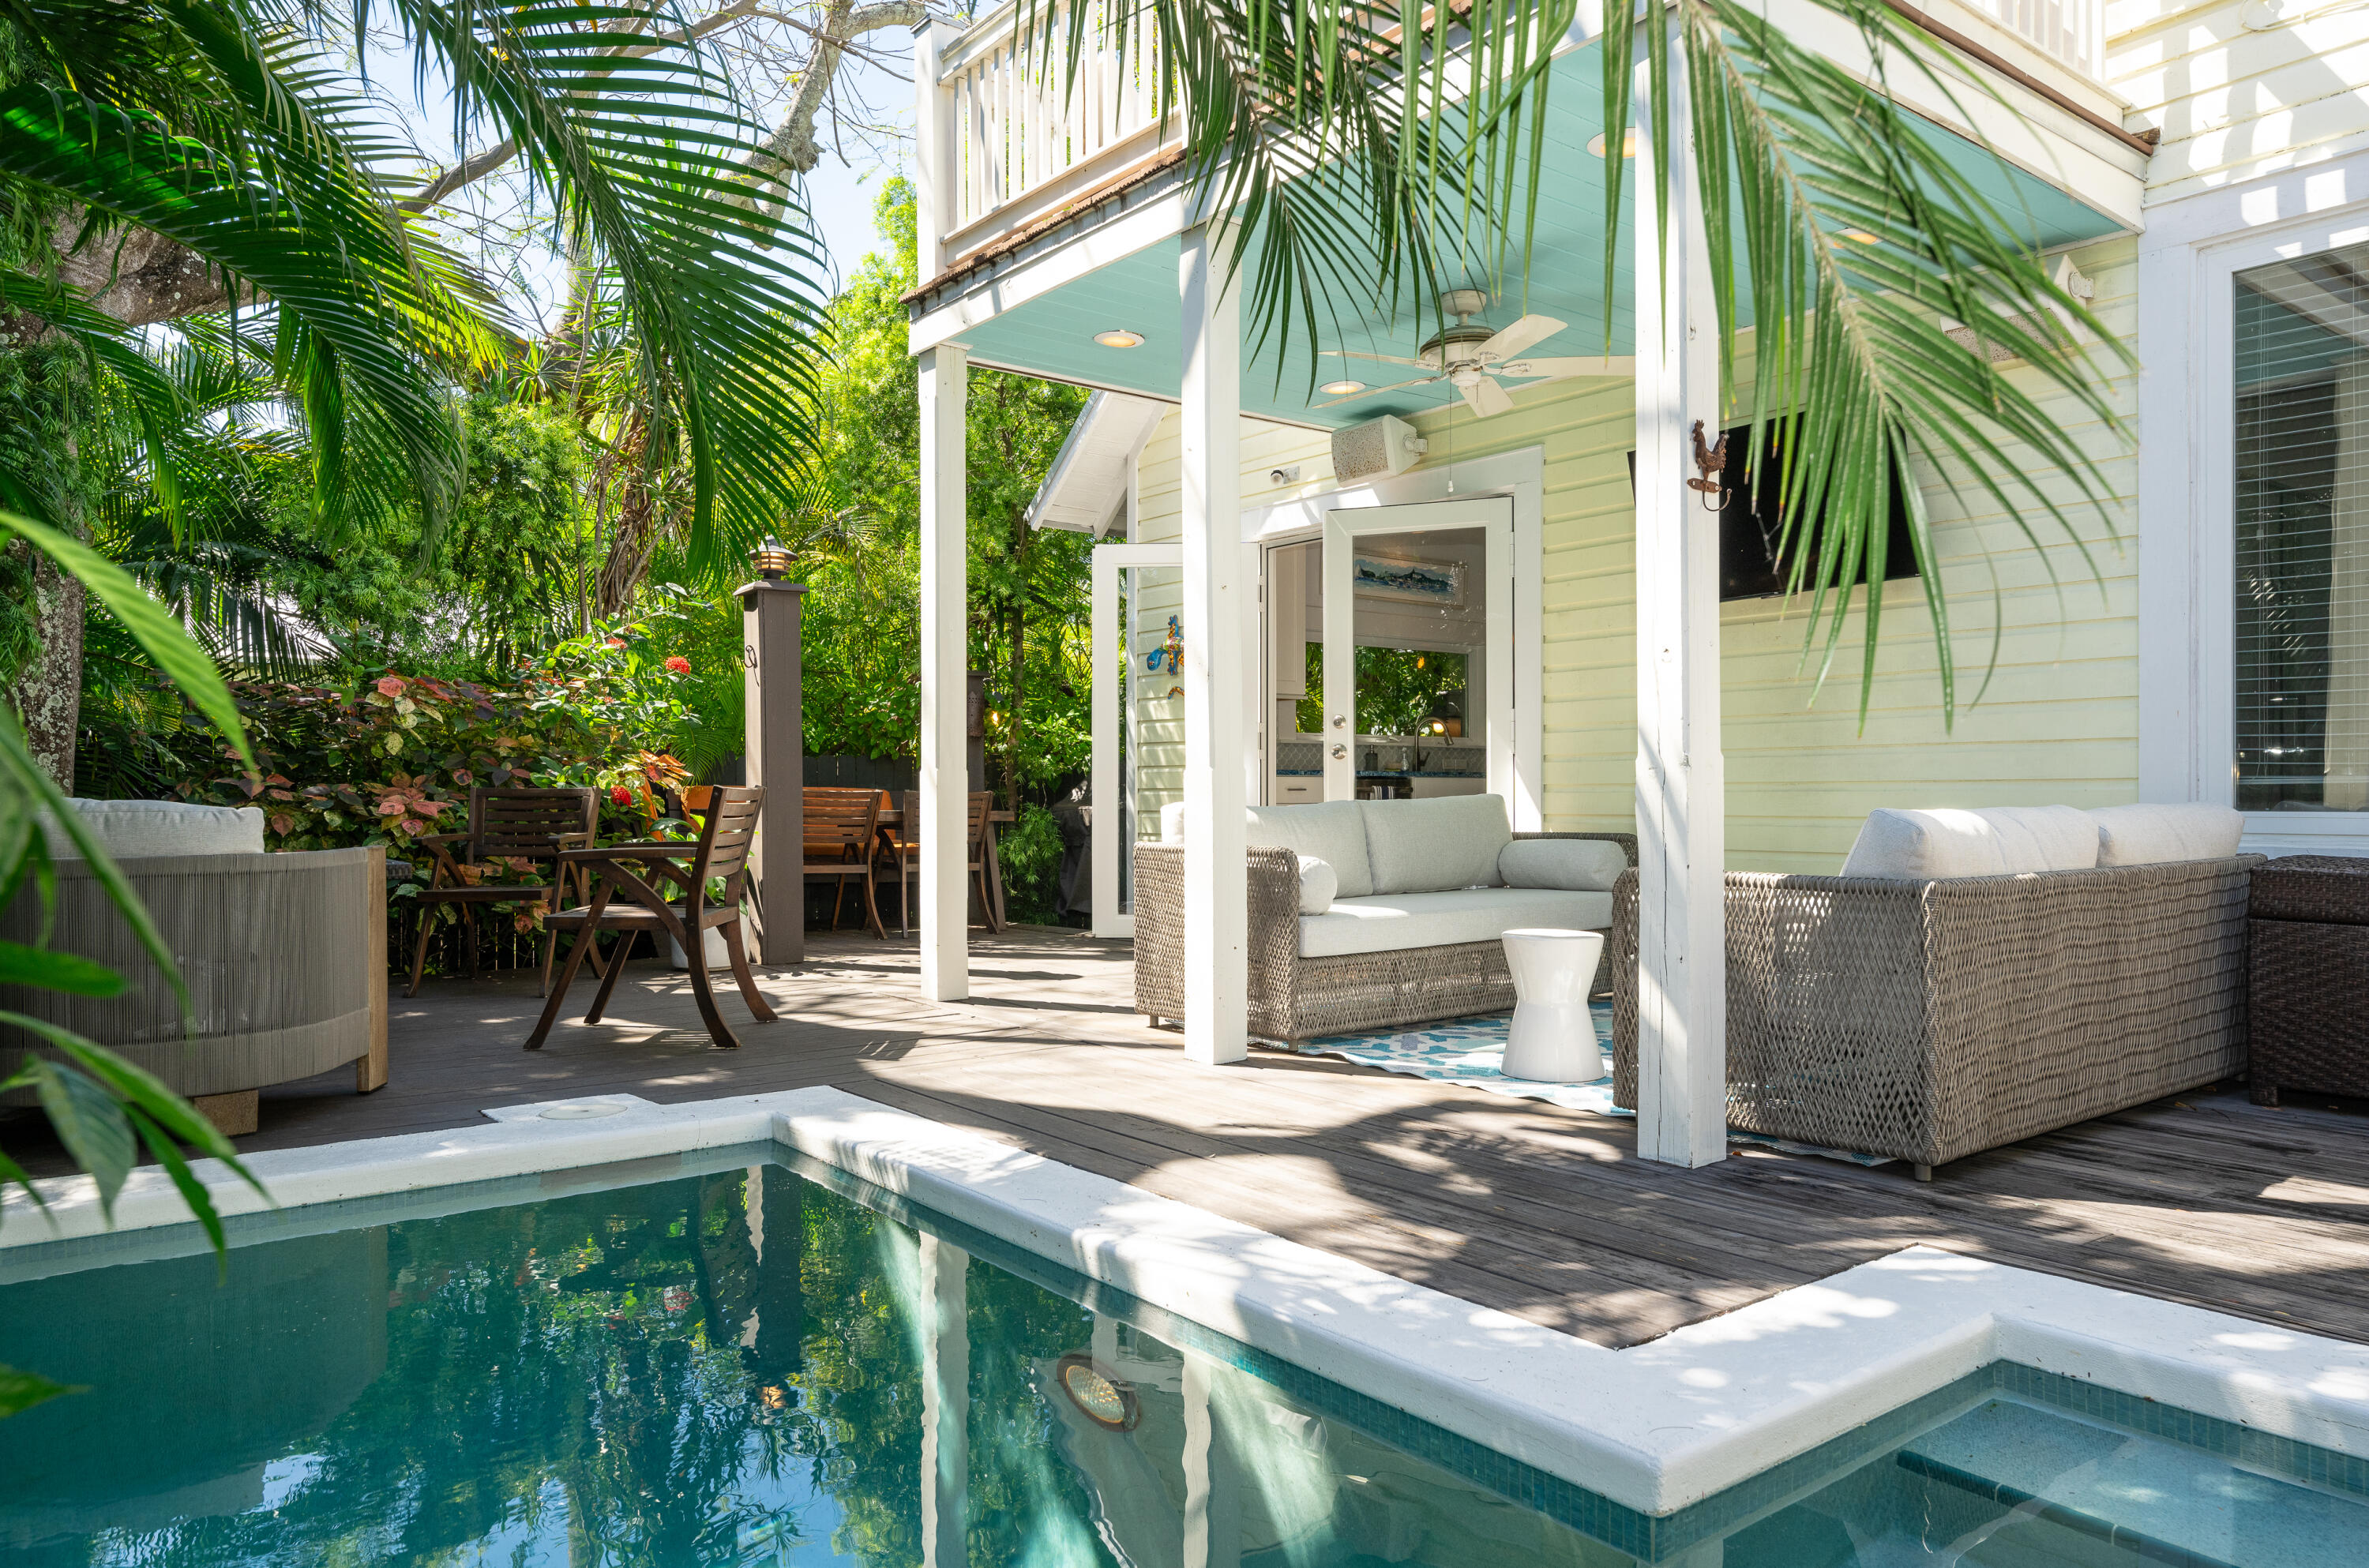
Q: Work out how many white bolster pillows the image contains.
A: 2